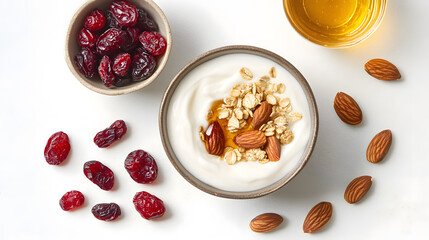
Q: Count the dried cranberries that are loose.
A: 7